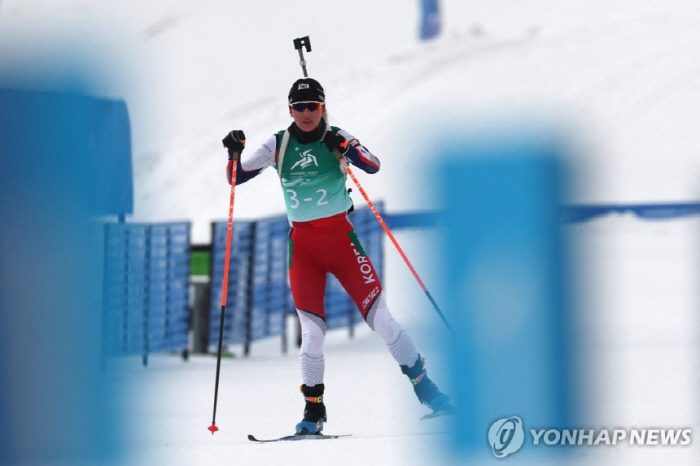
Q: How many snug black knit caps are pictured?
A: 1